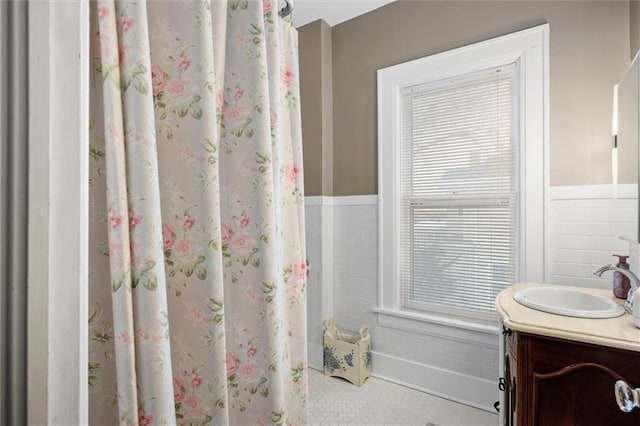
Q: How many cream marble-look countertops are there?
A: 1